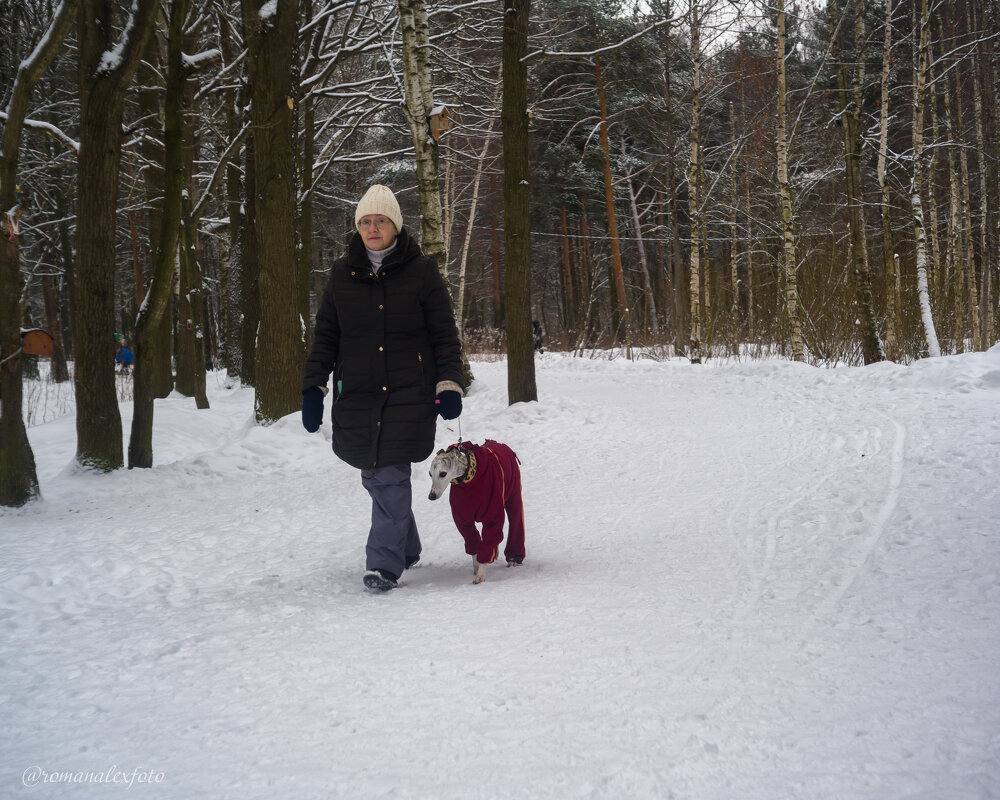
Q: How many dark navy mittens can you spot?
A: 2